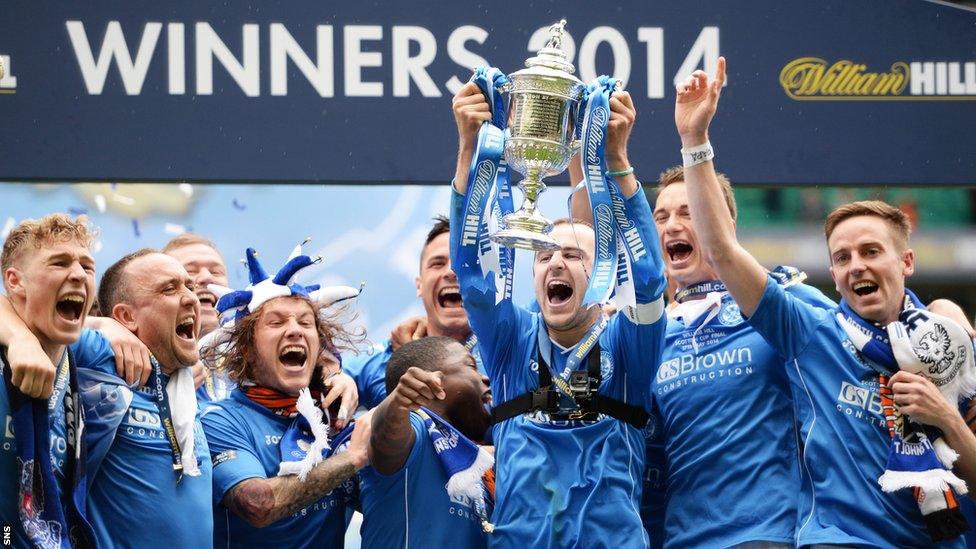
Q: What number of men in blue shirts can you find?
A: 9